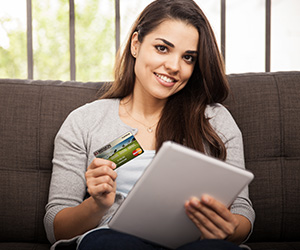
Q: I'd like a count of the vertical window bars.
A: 5